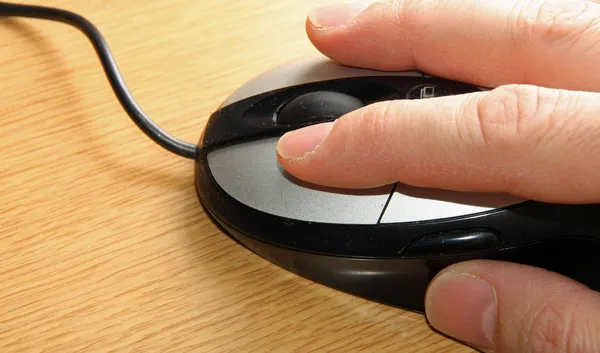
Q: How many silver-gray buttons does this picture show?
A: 2